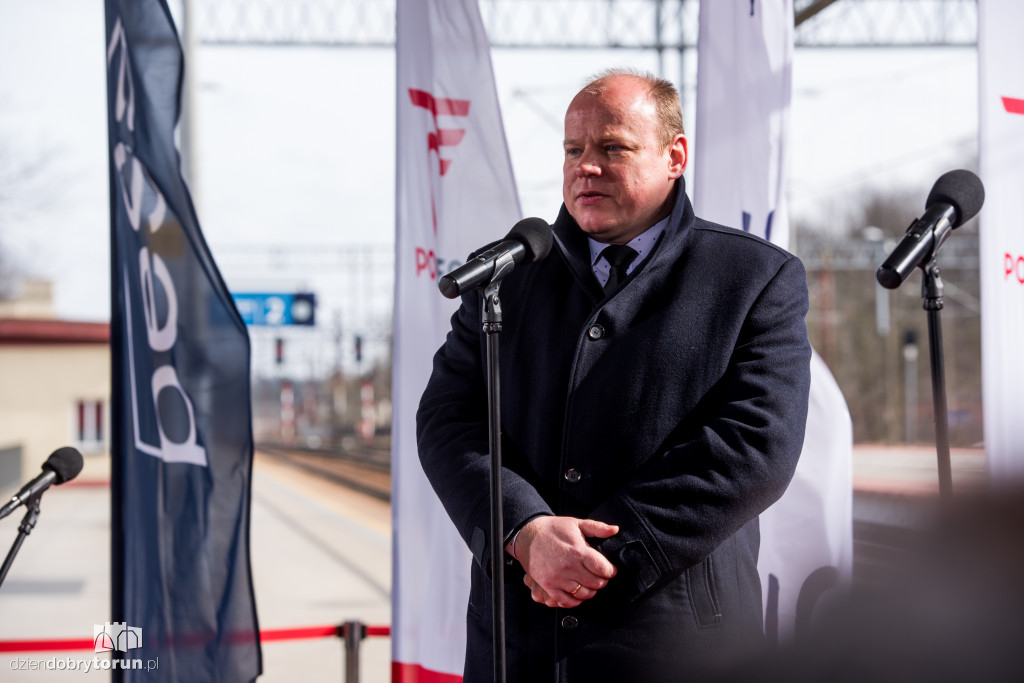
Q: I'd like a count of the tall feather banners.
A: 4